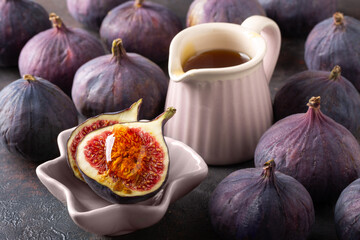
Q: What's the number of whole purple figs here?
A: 13